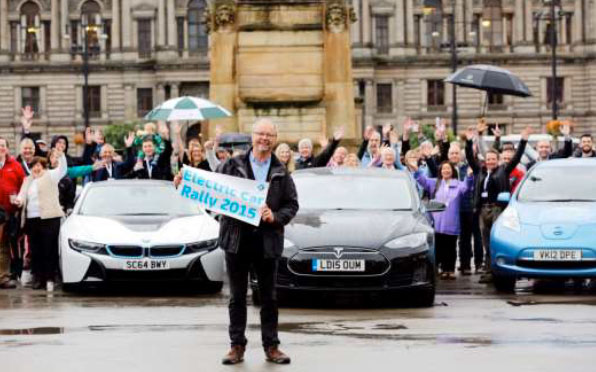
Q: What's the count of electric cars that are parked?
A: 3